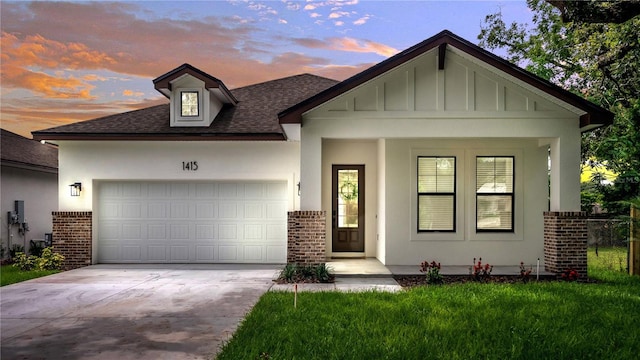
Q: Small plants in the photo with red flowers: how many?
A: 4